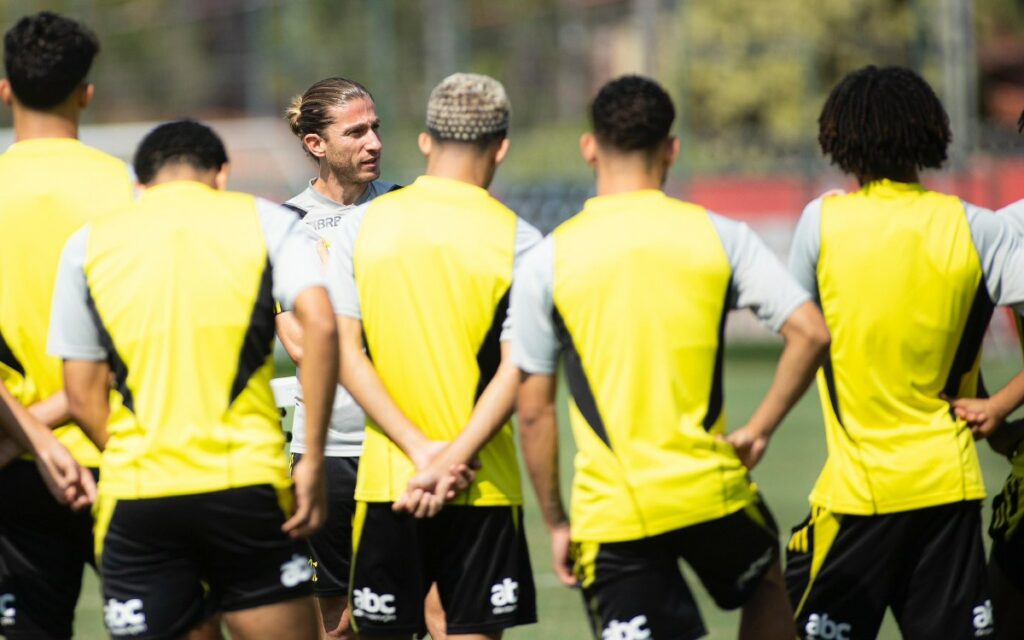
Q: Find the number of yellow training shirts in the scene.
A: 5